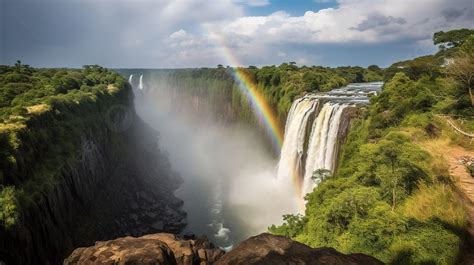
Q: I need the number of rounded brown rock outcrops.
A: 2